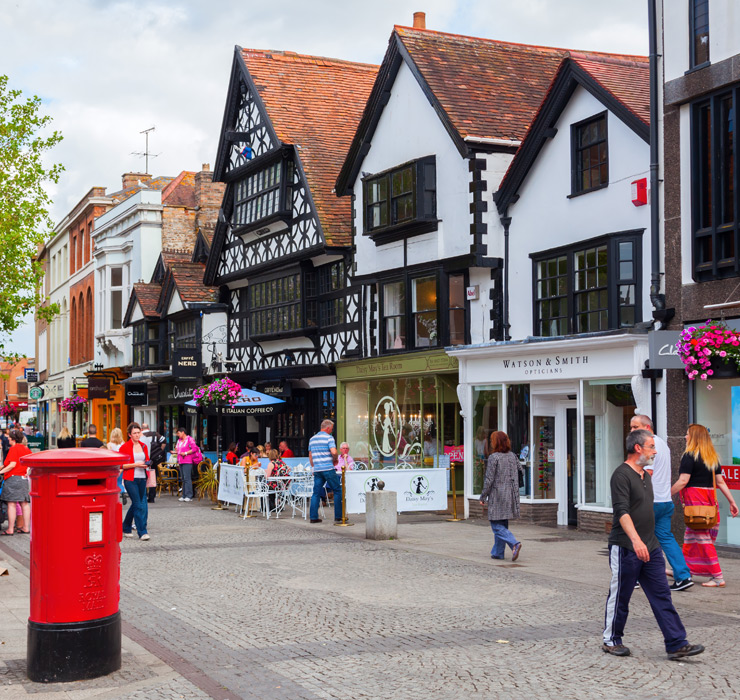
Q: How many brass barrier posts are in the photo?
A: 4